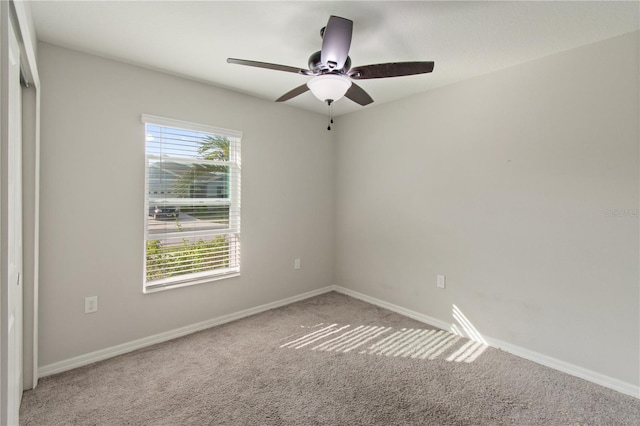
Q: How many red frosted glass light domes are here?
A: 0